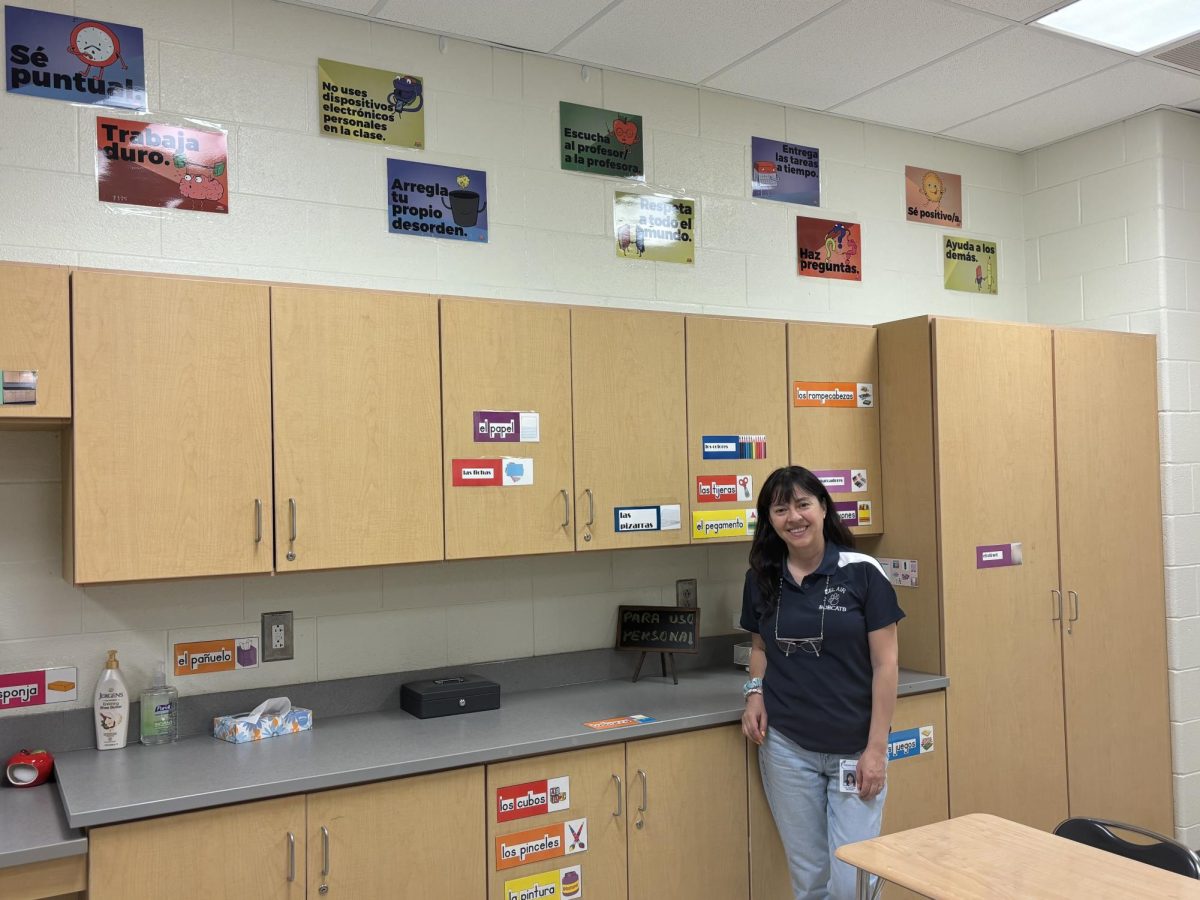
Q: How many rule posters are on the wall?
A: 10